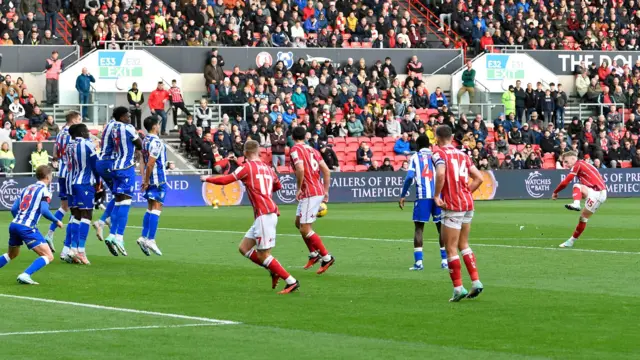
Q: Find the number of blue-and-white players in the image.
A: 8